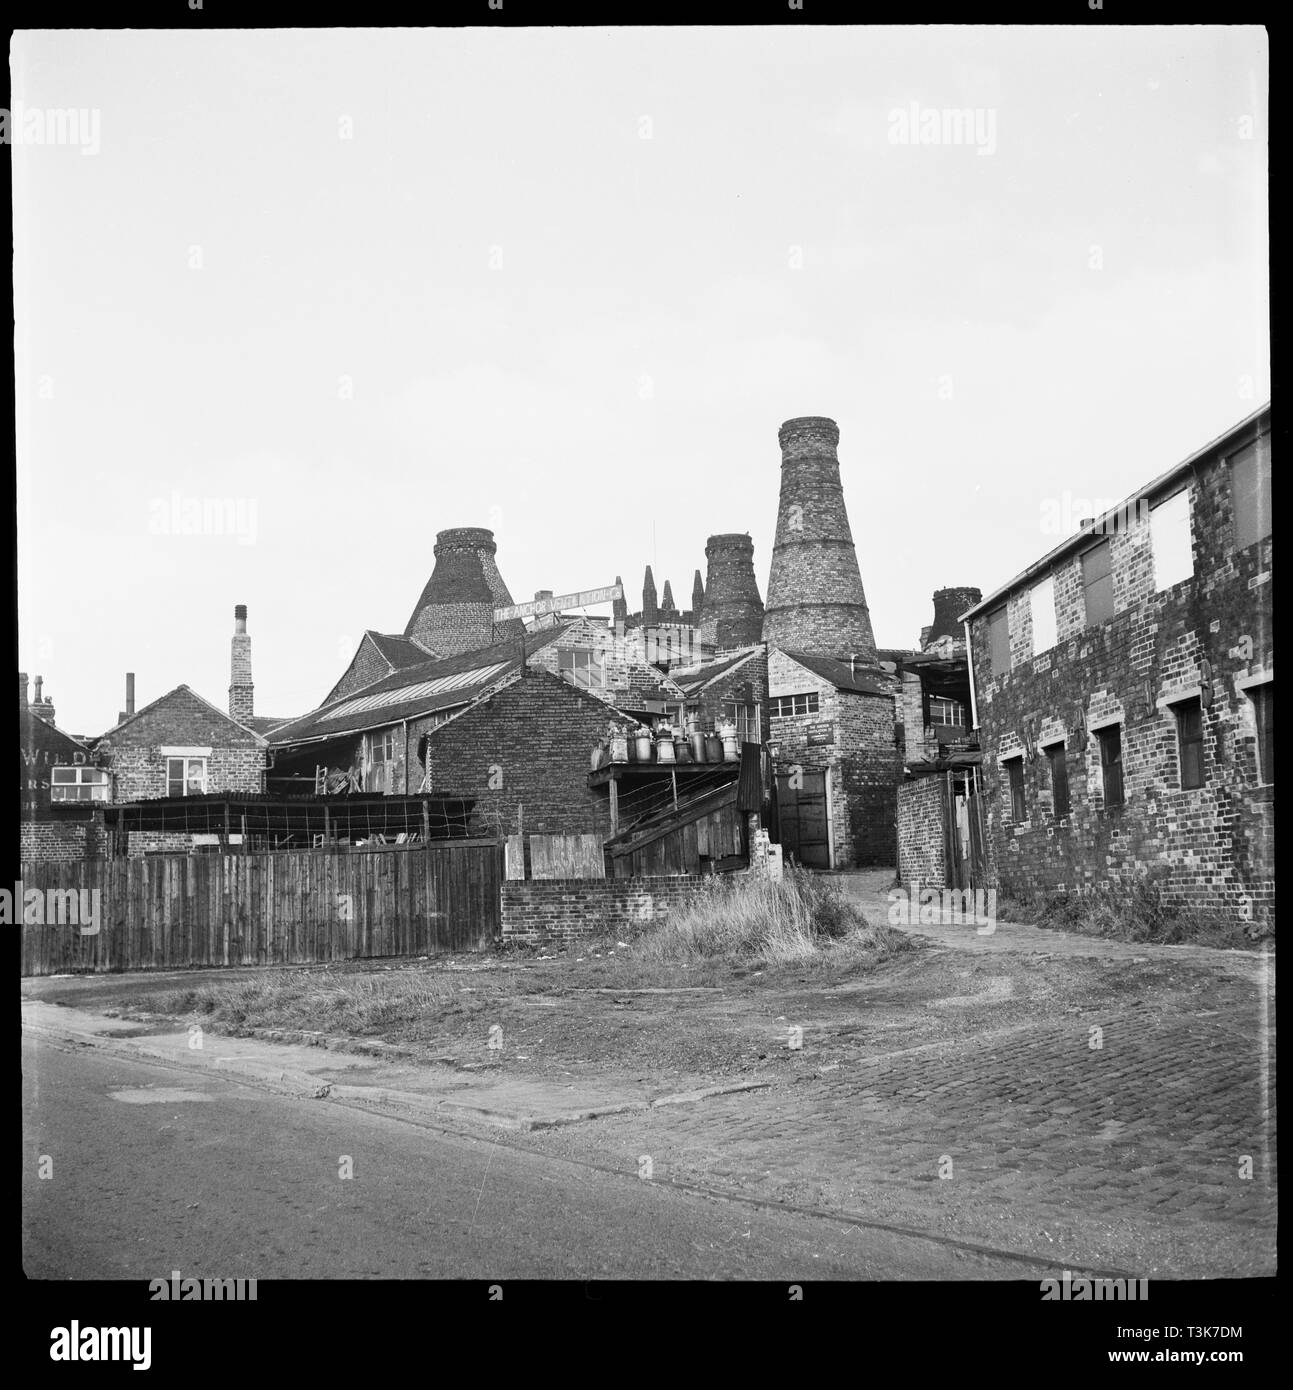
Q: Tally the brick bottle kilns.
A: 4